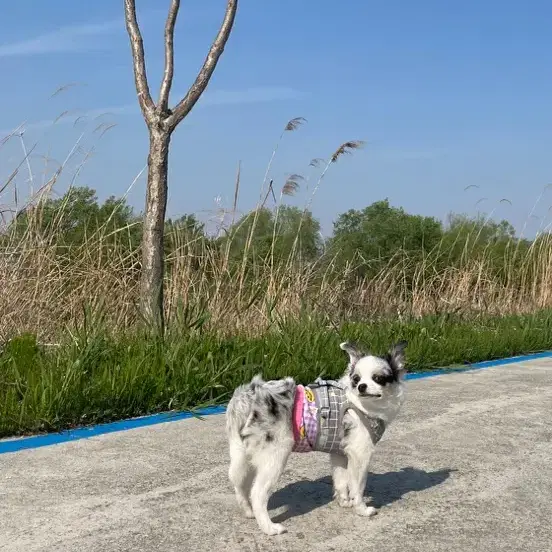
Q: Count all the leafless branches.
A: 3